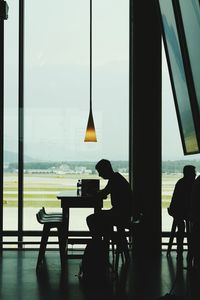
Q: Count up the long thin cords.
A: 1